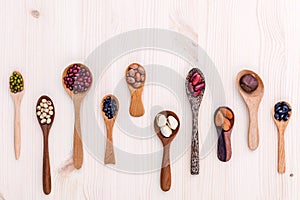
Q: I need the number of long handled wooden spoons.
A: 8